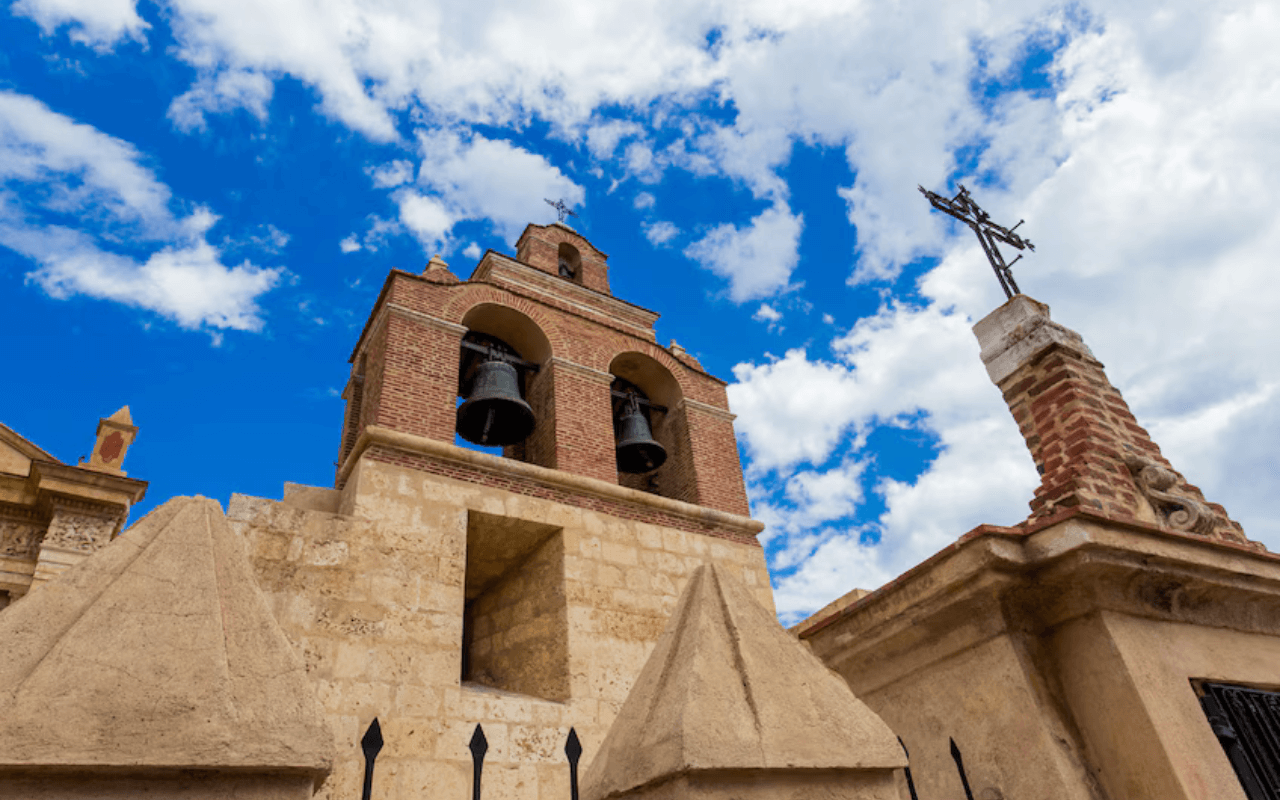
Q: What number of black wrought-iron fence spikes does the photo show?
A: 5